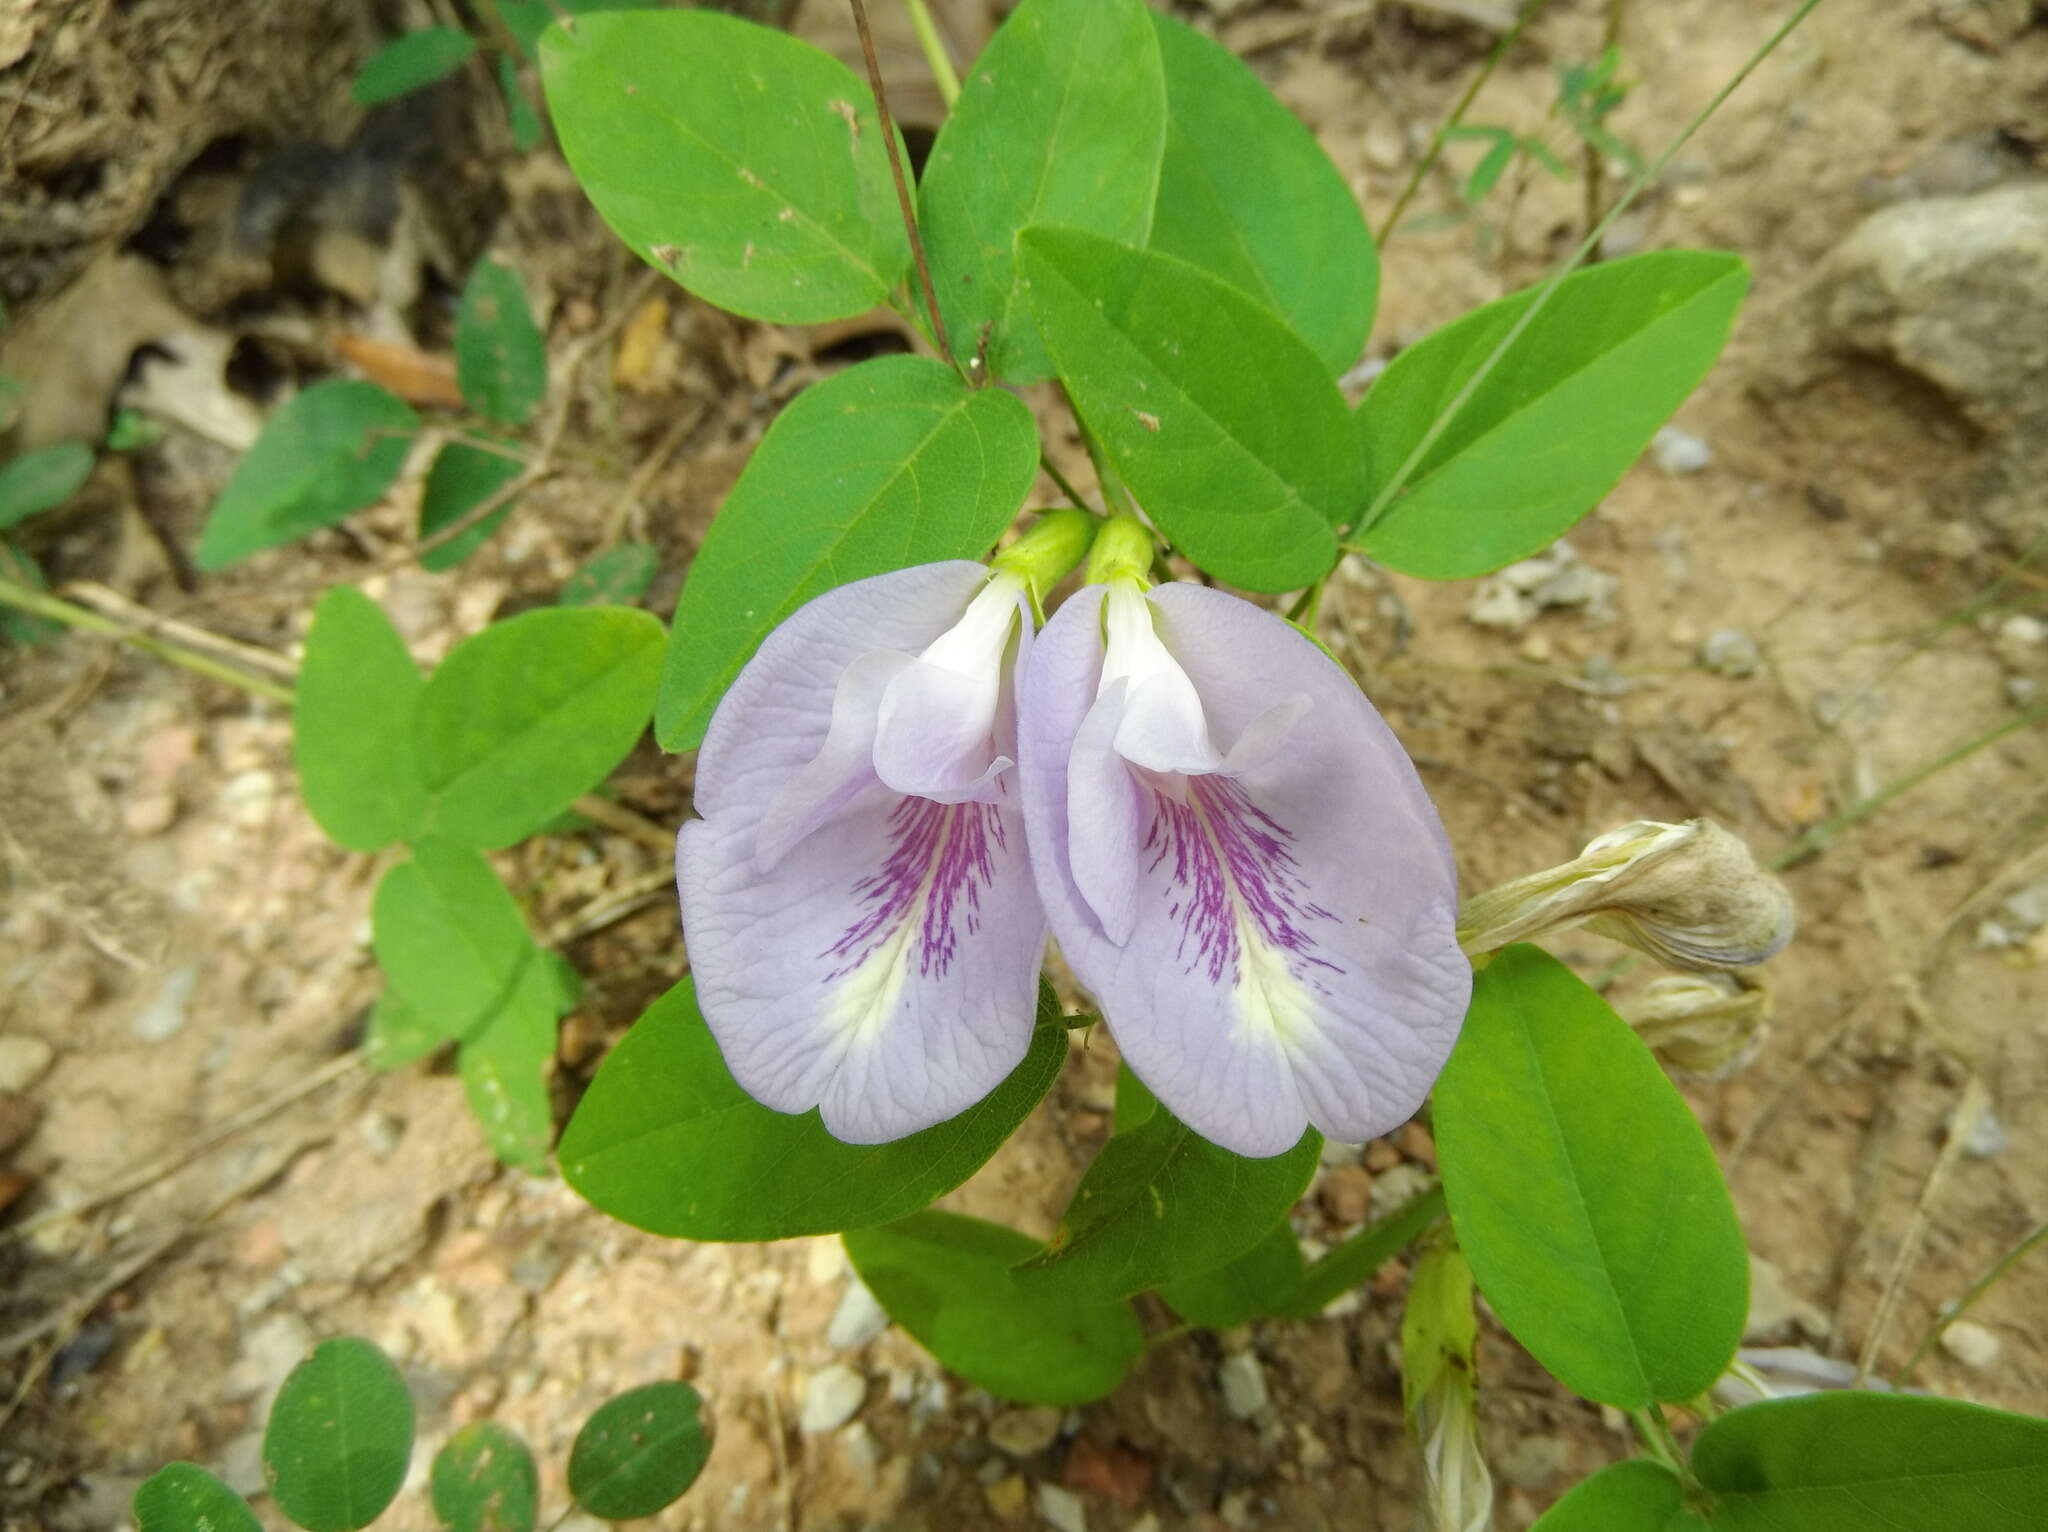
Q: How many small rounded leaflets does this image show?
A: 4